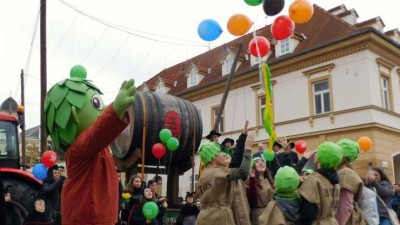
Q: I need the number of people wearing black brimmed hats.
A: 4